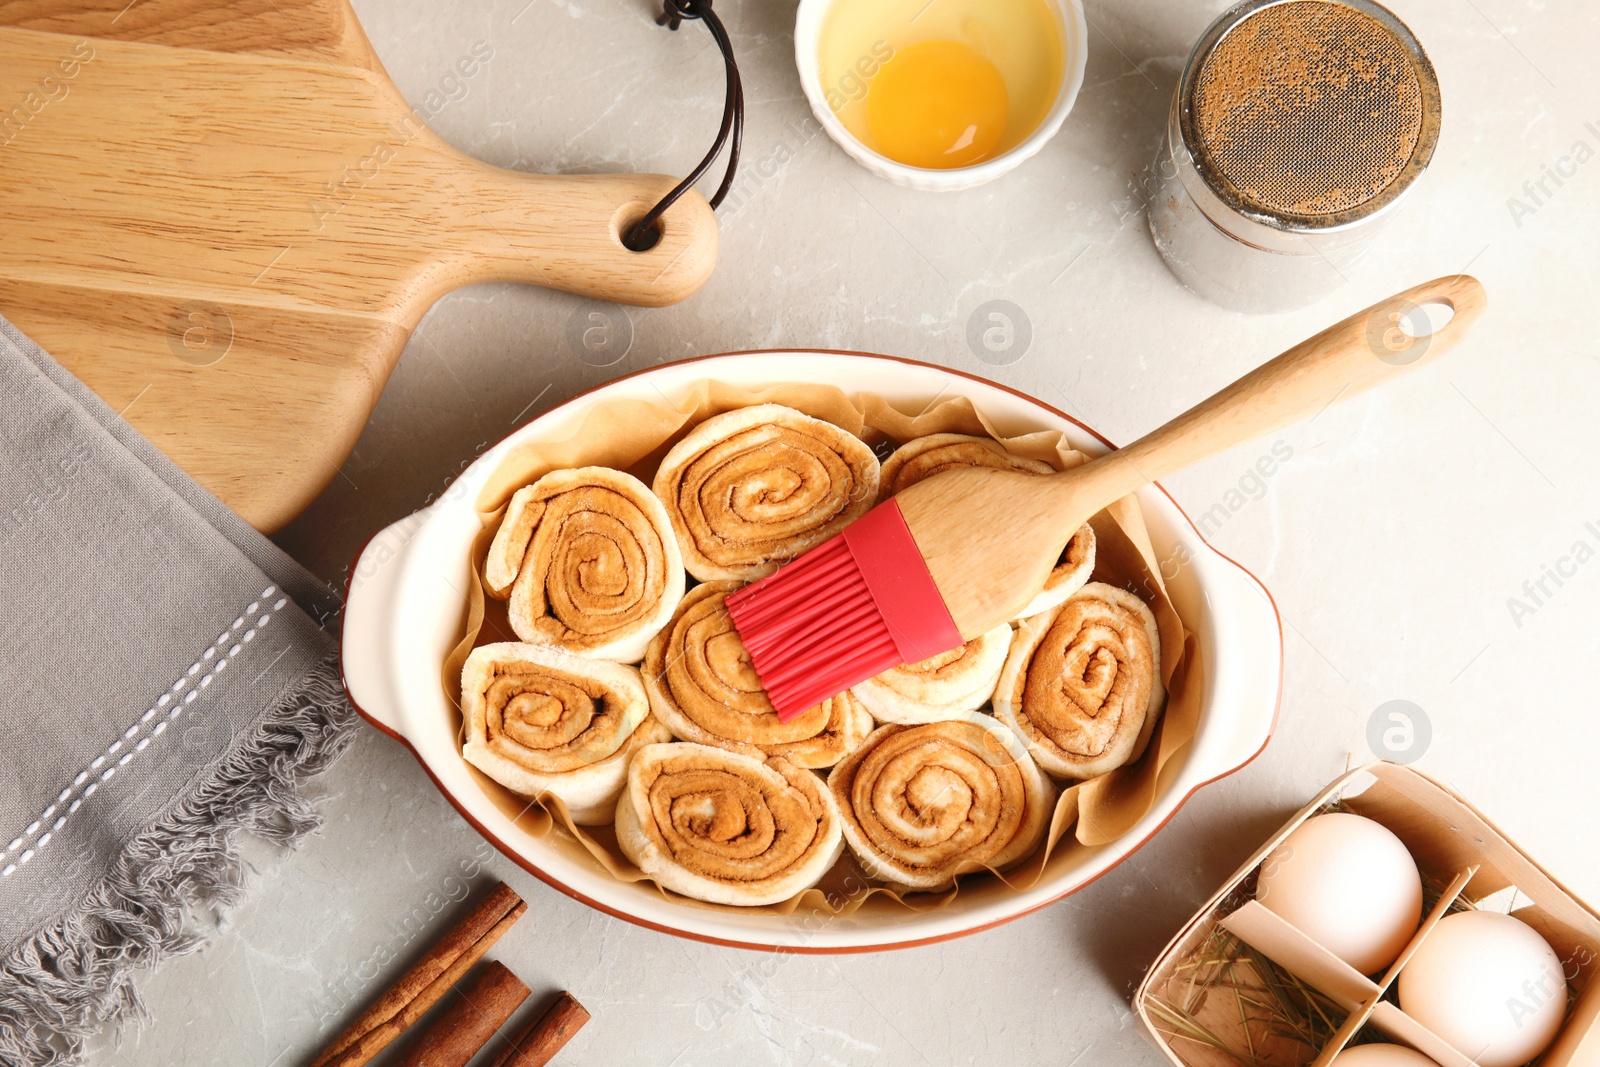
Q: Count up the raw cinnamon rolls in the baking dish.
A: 9